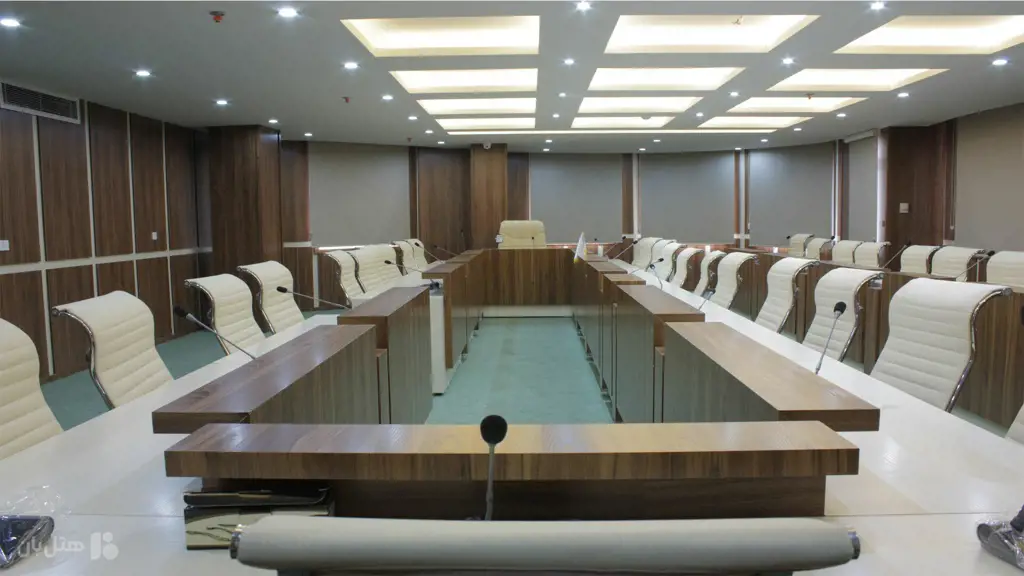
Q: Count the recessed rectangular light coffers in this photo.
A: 12